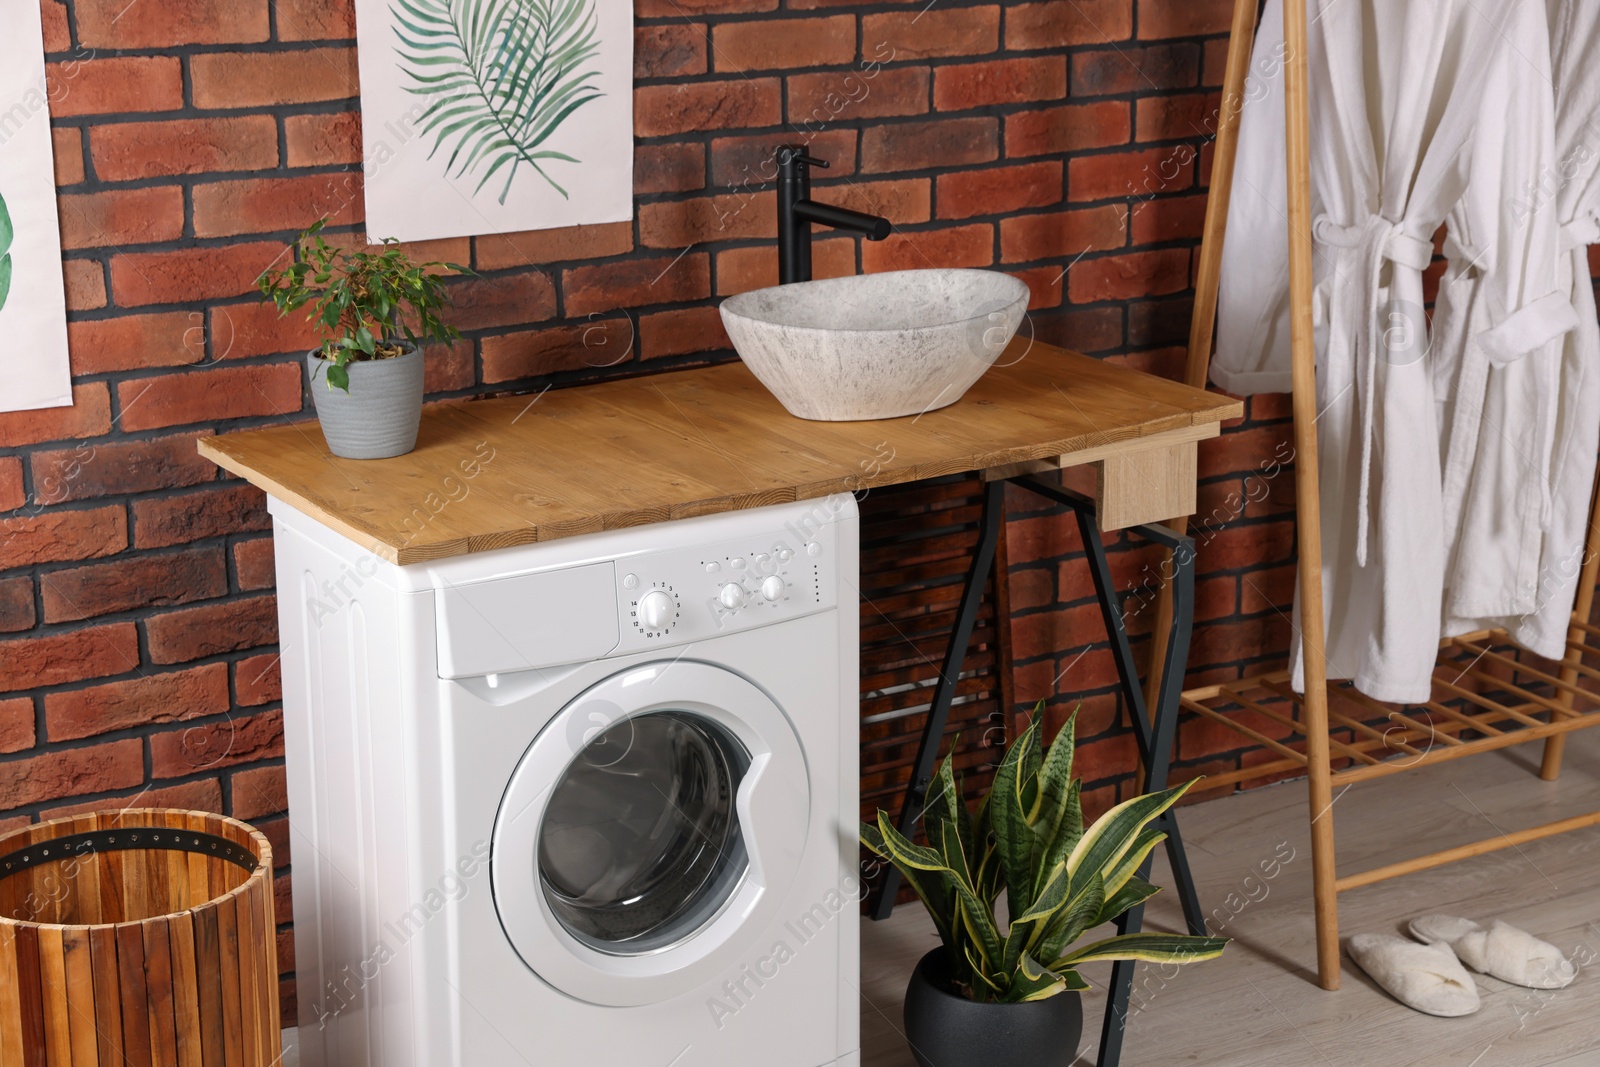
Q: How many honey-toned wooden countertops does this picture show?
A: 1